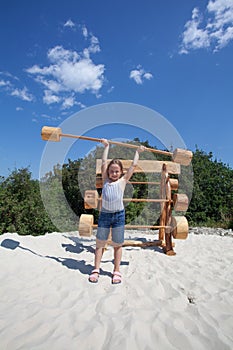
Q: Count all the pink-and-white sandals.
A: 2